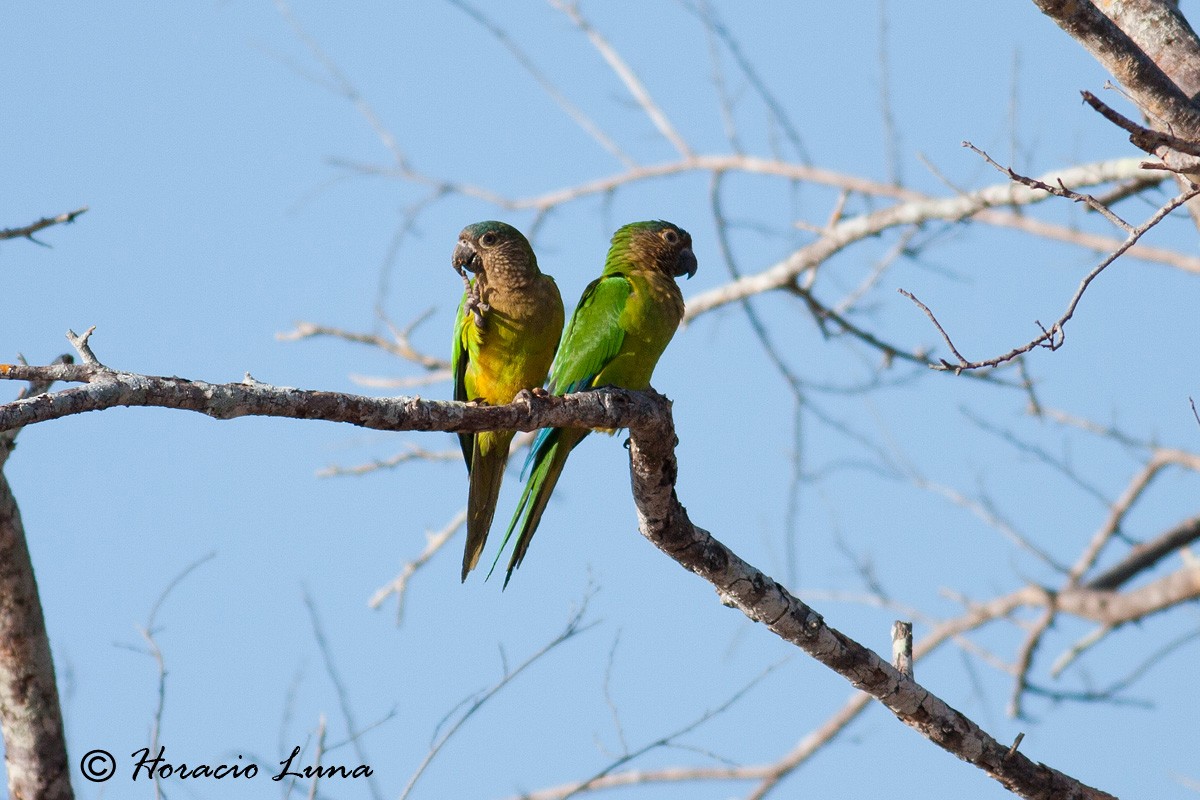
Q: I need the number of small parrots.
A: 2